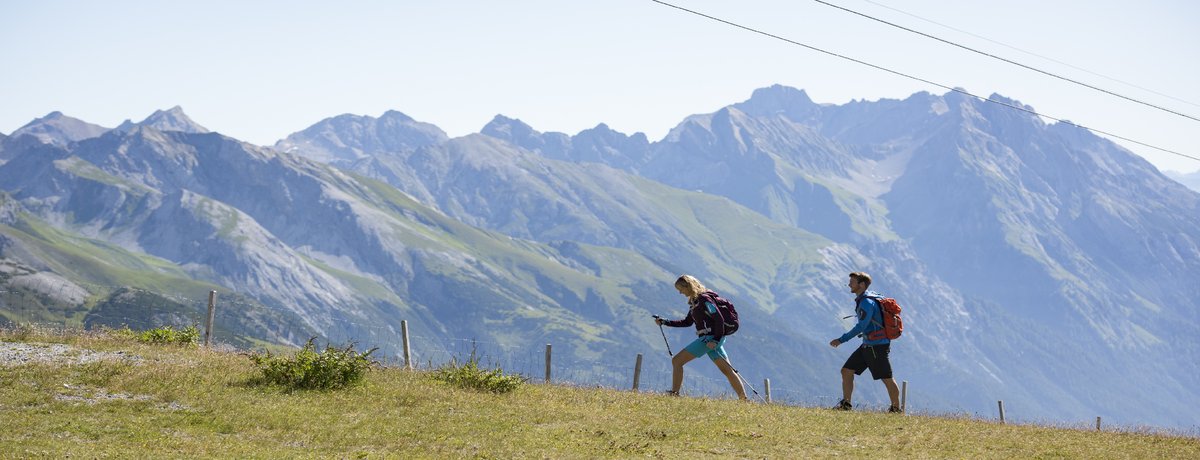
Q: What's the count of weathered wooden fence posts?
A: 8